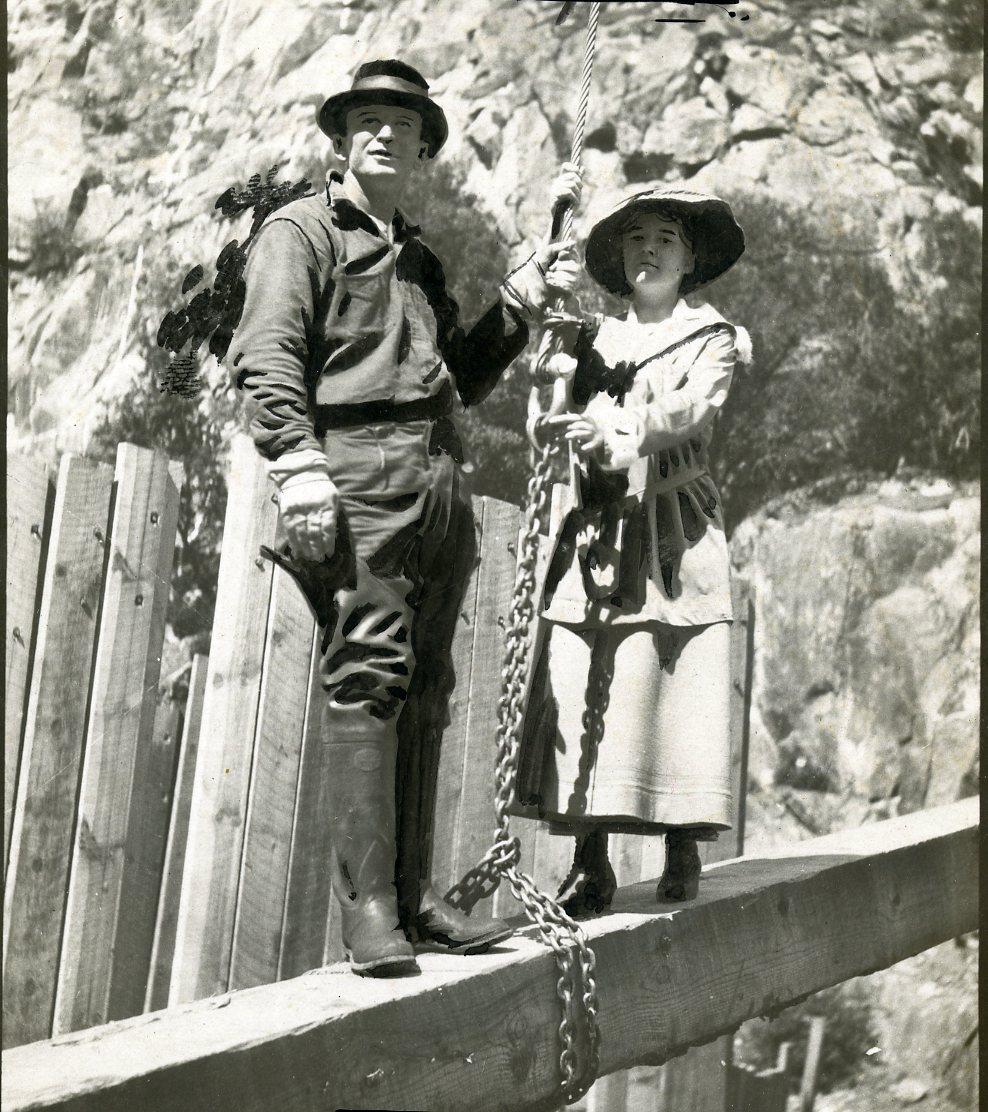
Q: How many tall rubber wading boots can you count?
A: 2